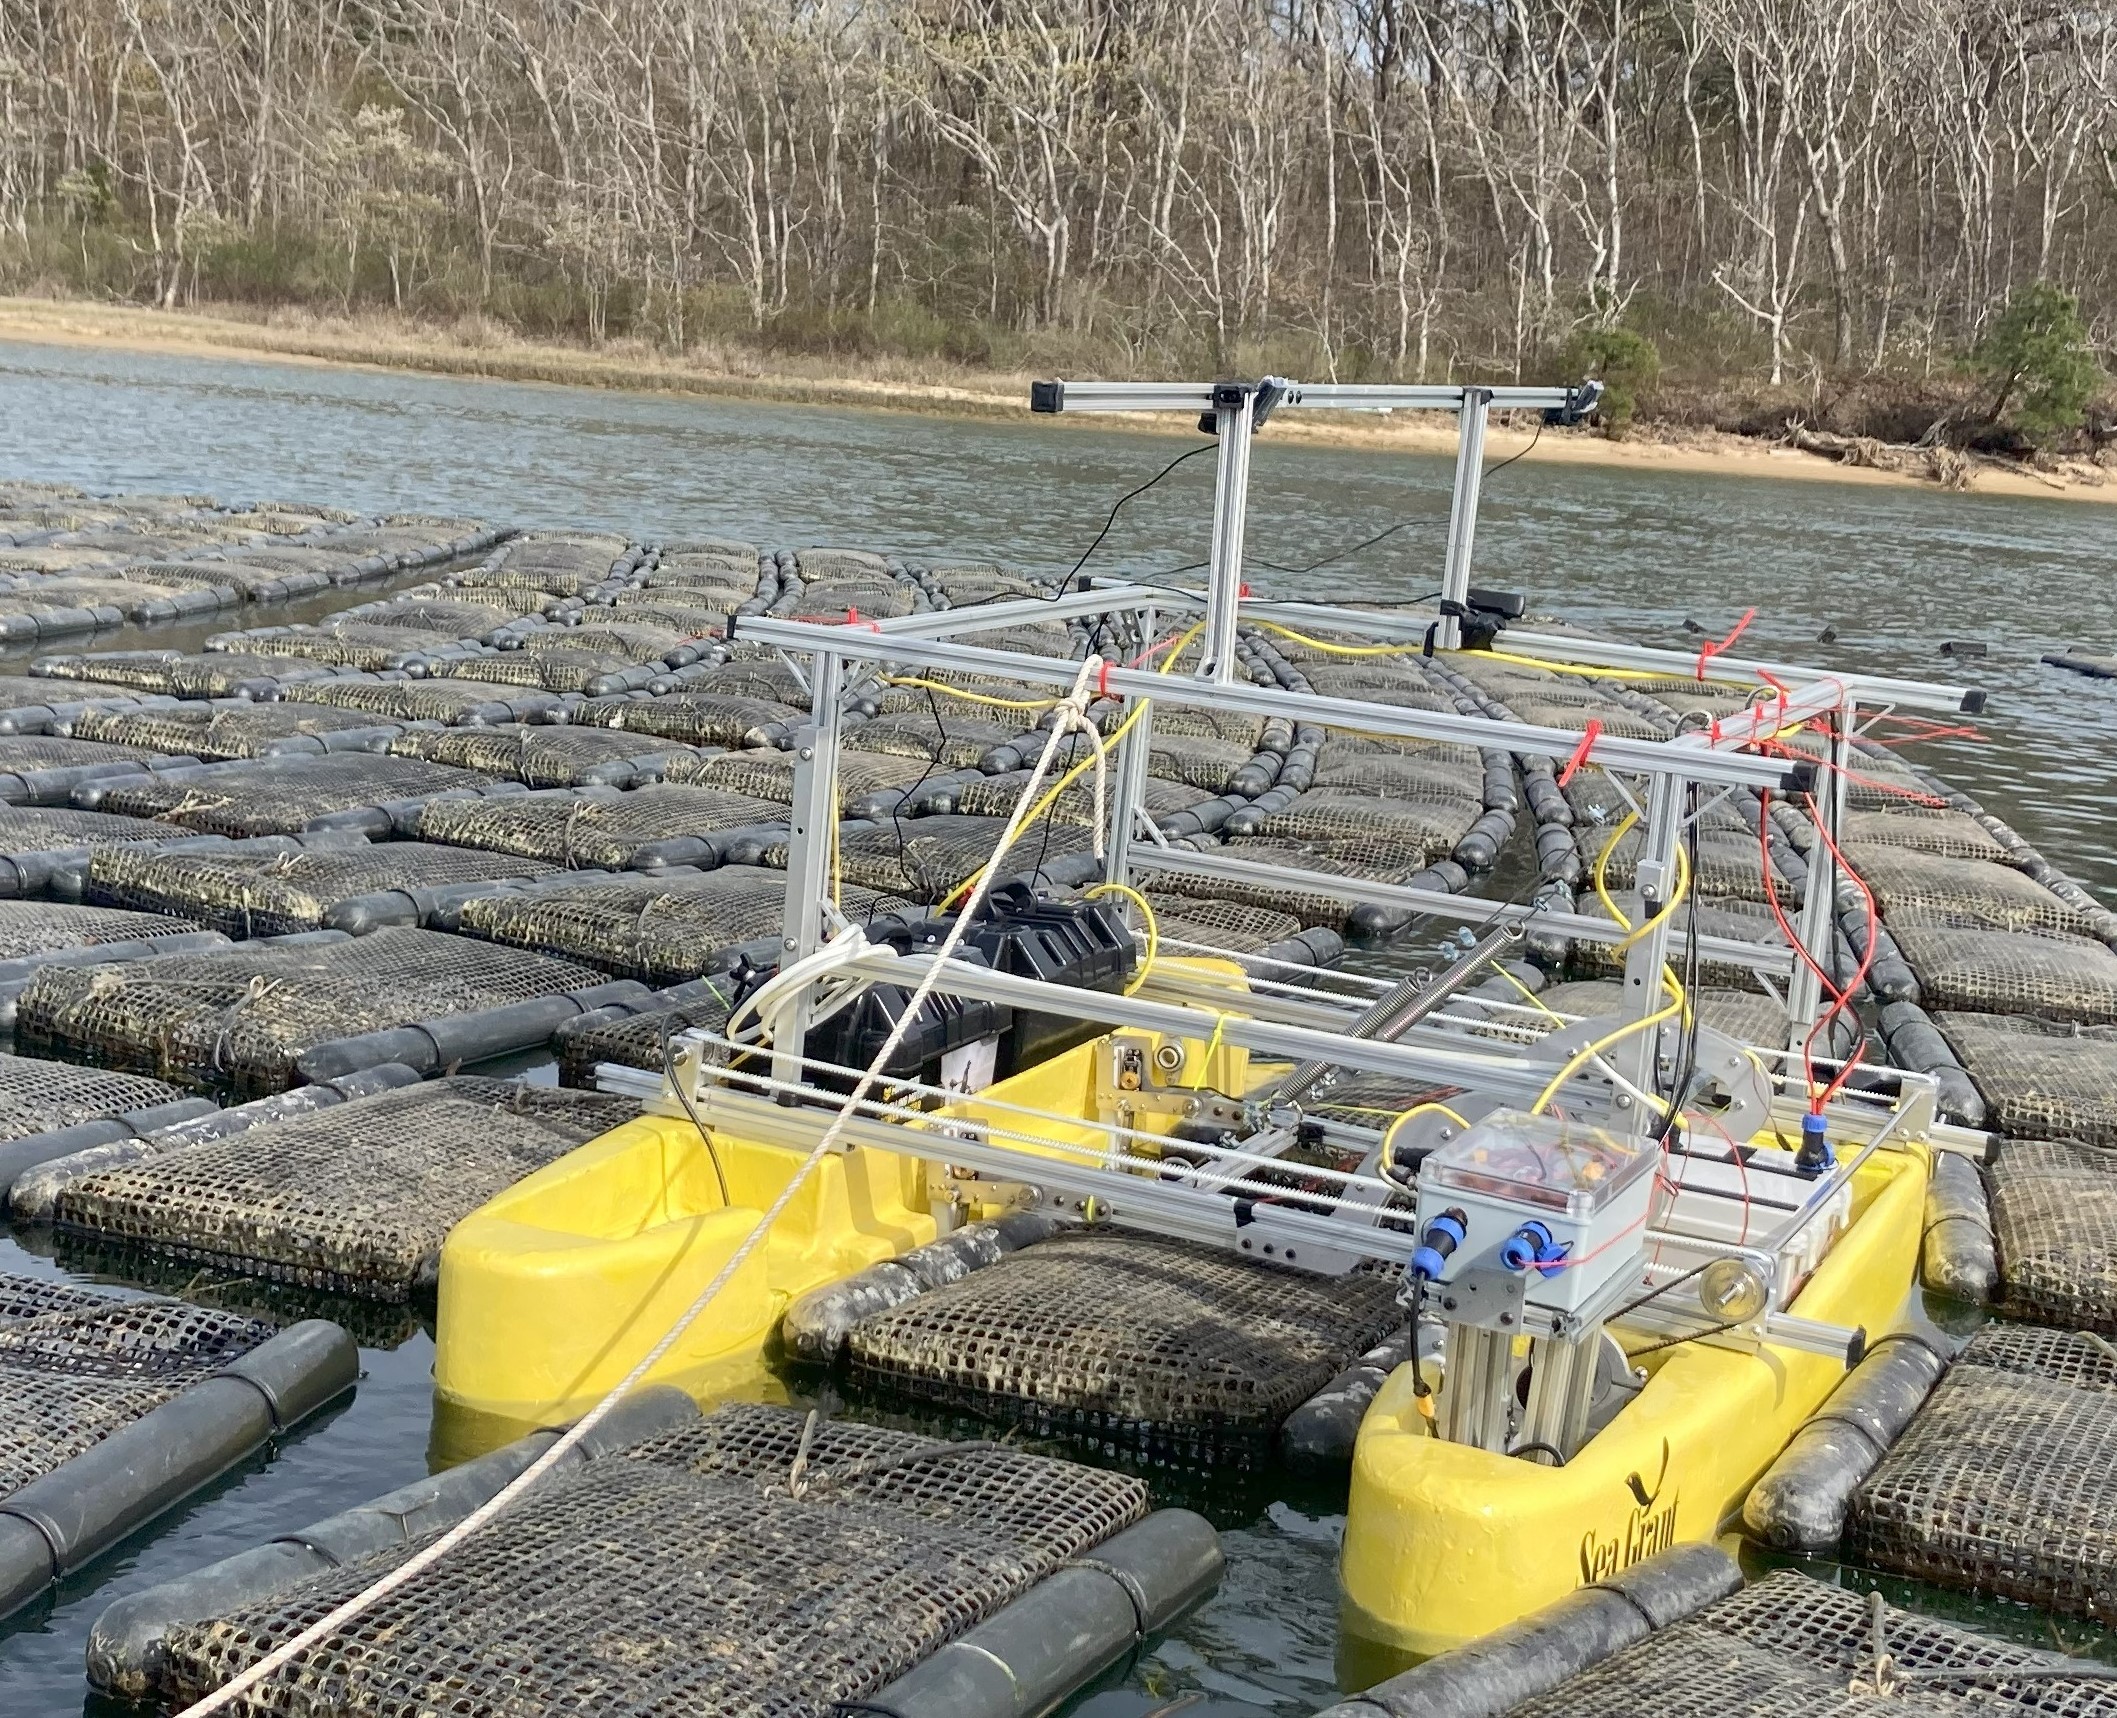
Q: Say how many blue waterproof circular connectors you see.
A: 3